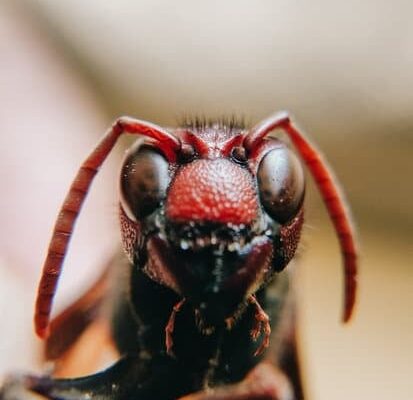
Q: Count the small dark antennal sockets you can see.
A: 2